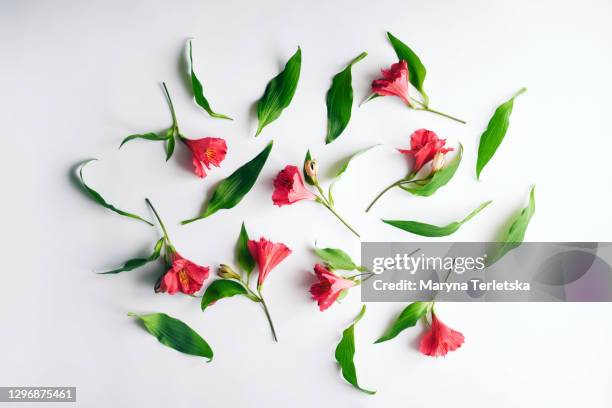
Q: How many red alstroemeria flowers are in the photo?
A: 8